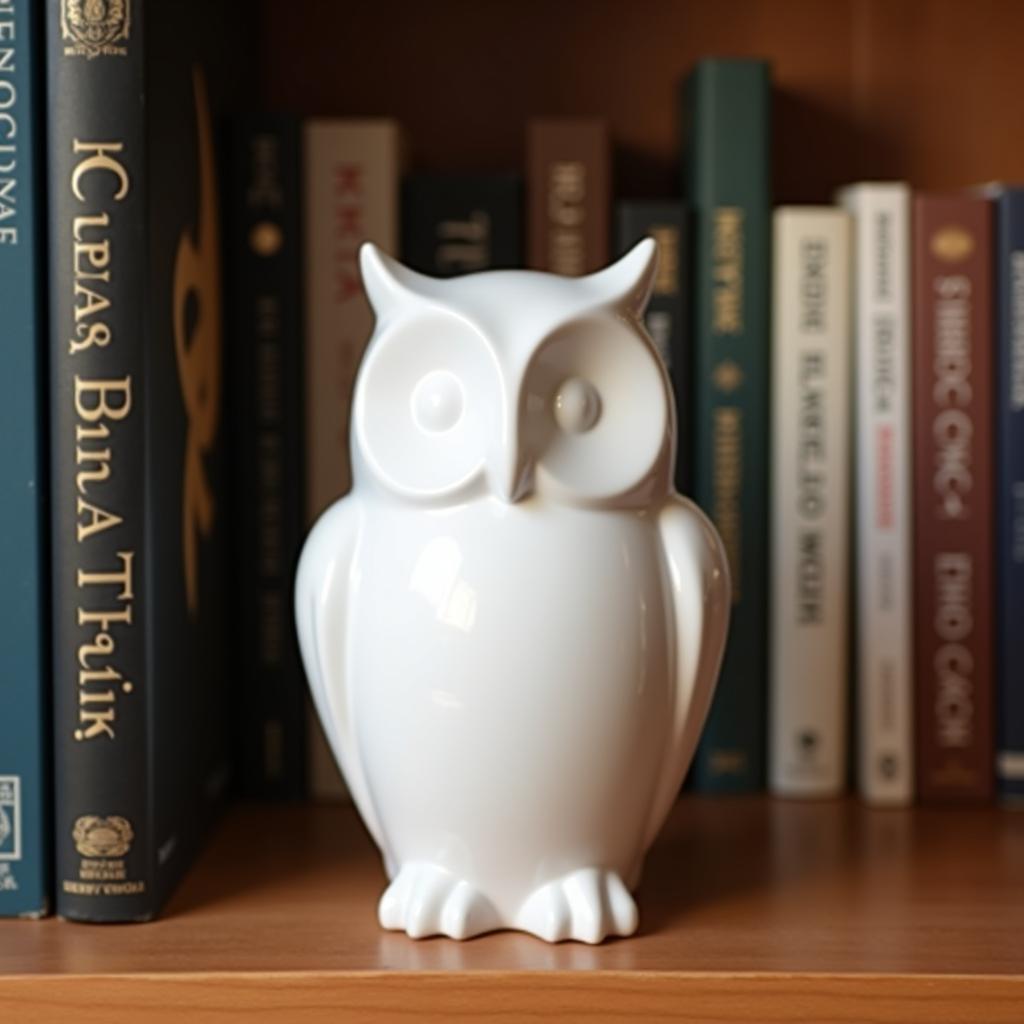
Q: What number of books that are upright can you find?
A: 12